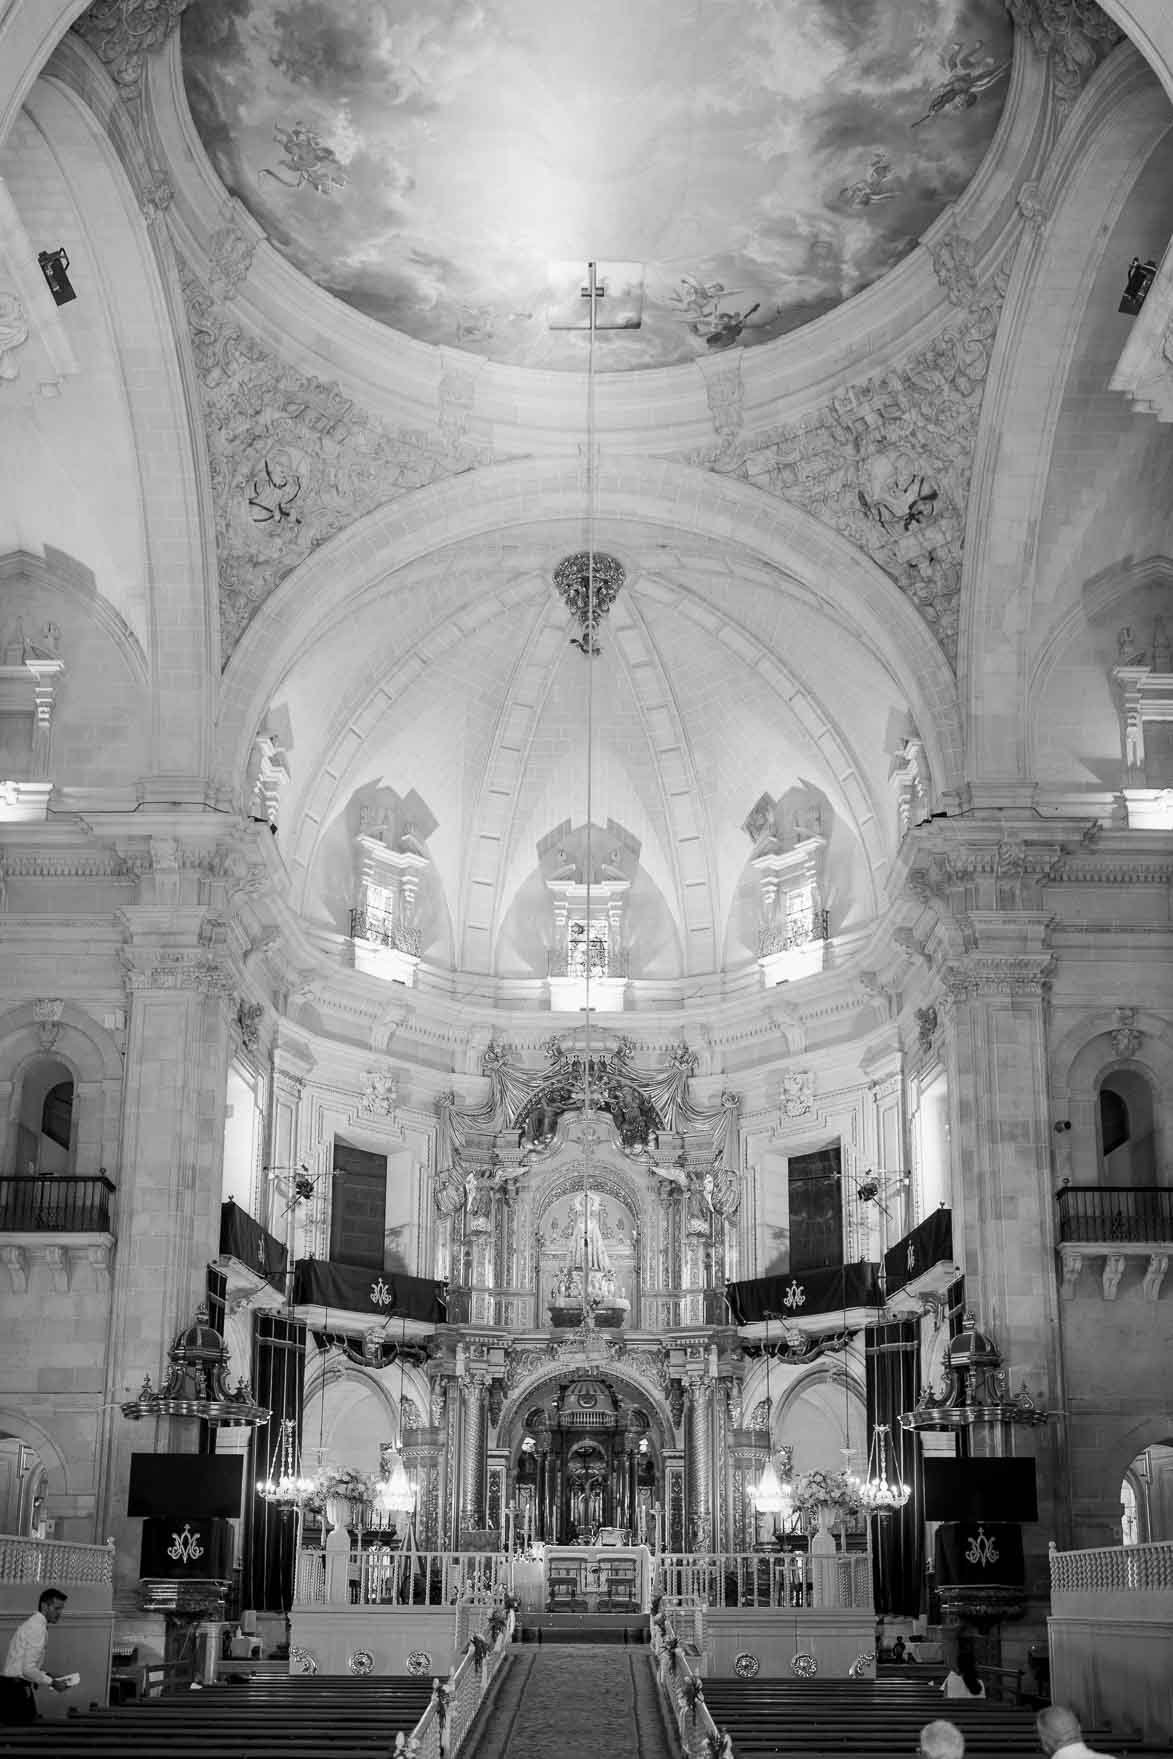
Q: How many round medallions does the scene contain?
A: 4